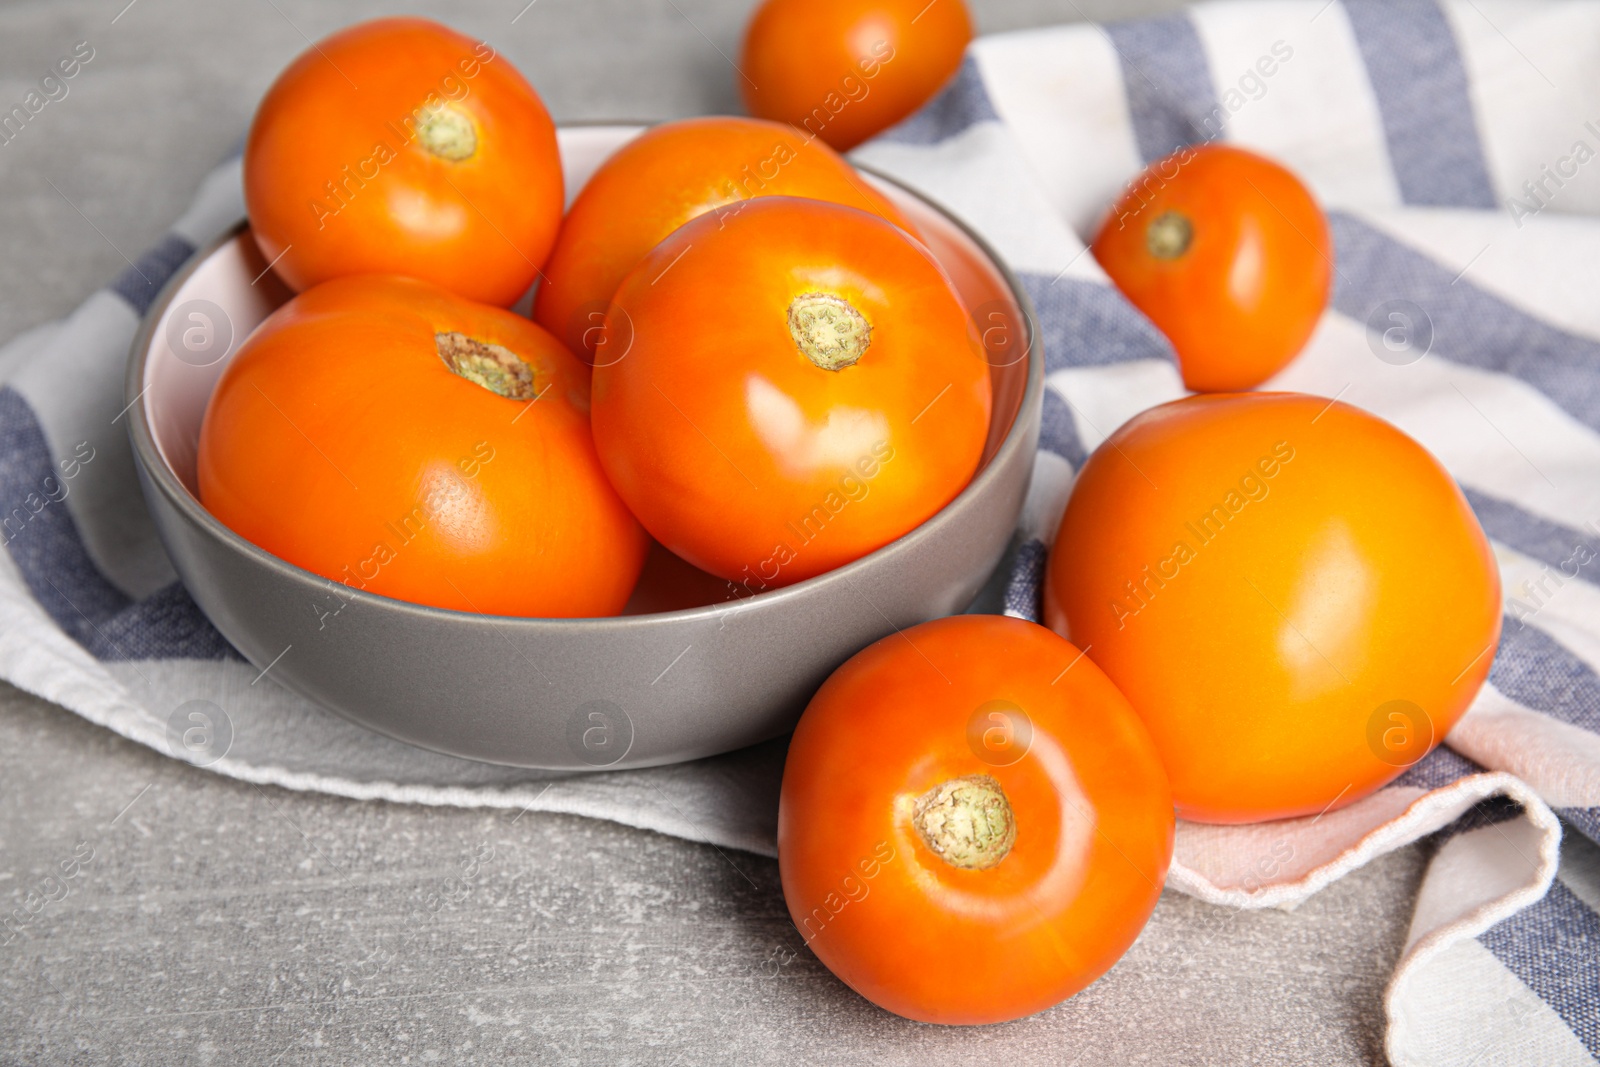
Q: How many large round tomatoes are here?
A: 6